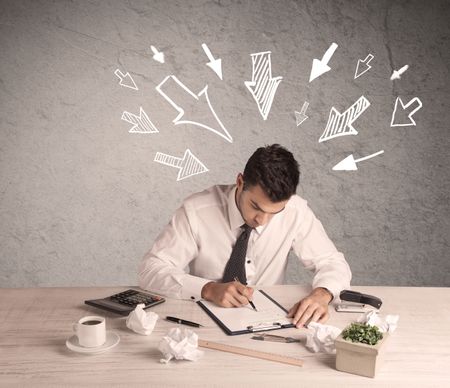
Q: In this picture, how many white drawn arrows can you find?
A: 14